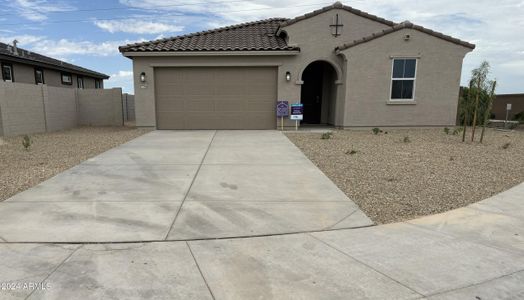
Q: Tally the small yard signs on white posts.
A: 2